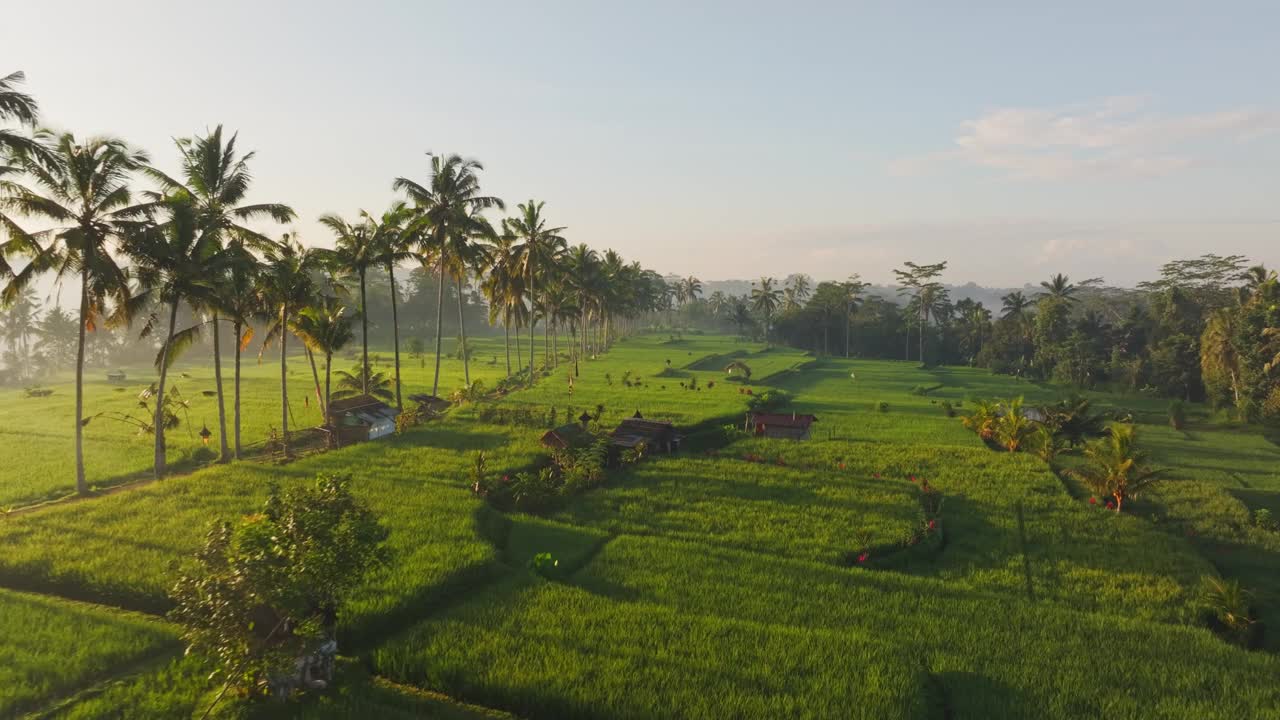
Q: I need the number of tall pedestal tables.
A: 0